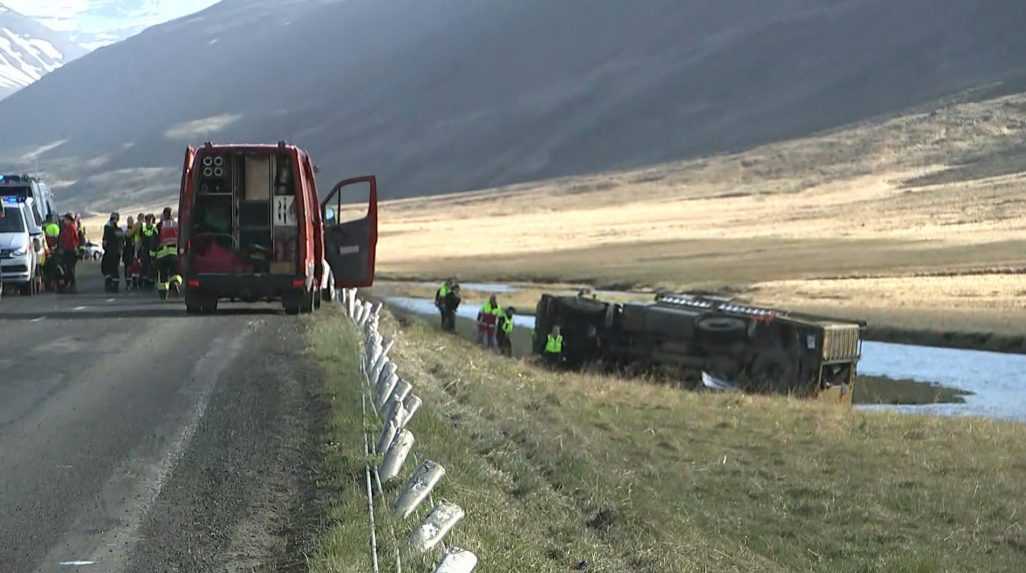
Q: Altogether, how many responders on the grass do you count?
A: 5